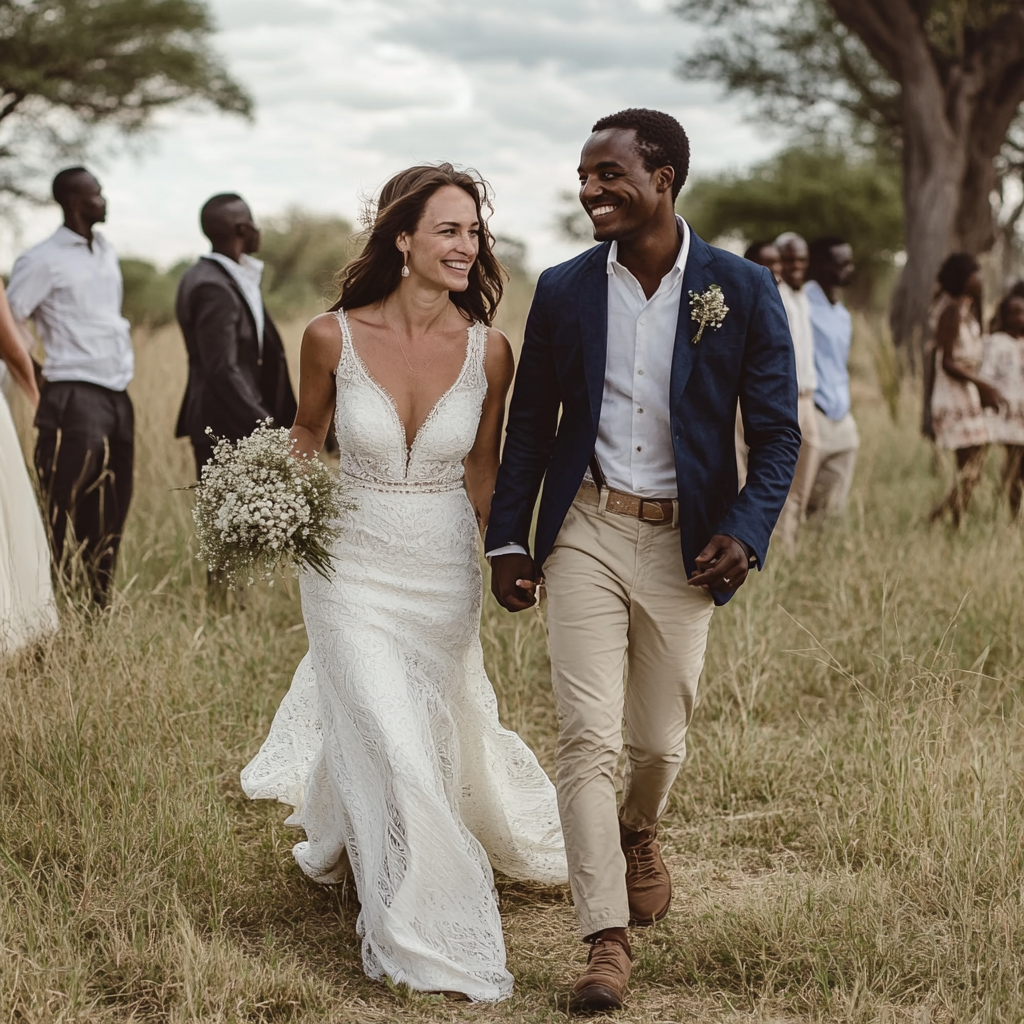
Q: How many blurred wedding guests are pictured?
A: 8